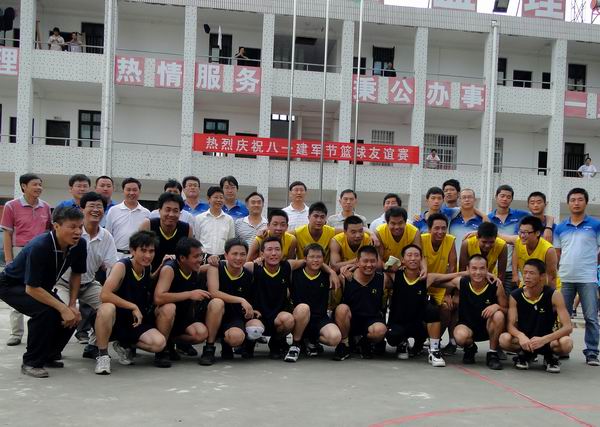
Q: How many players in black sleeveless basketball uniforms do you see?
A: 10